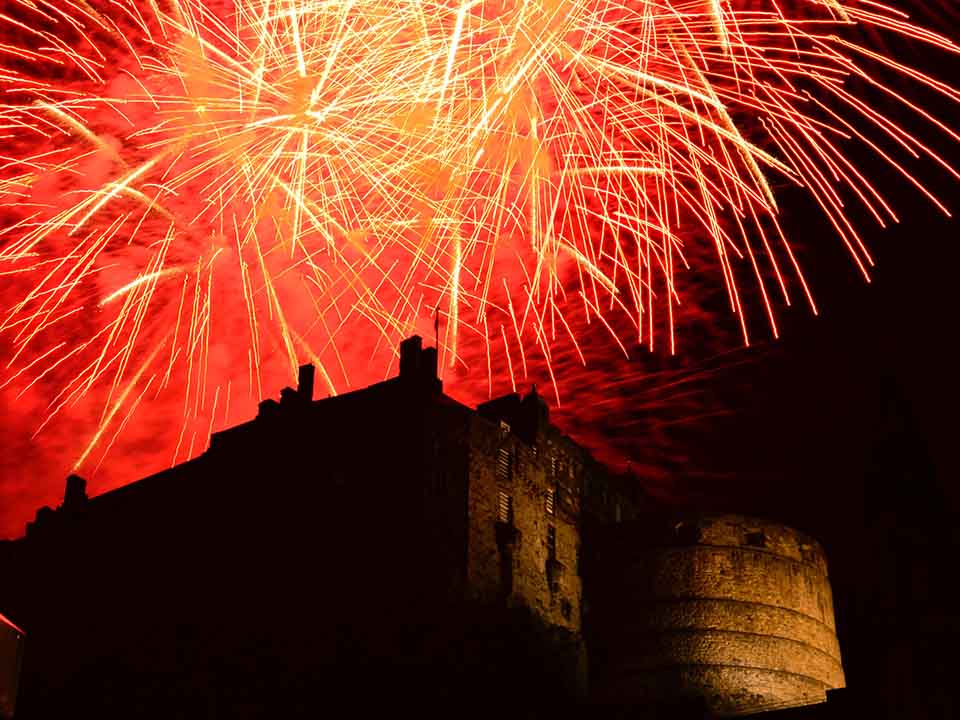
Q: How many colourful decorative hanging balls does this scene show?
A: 0